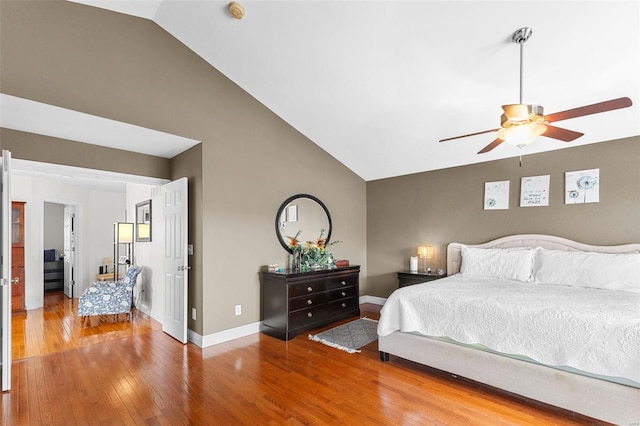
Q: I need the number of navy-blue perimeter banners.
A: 0